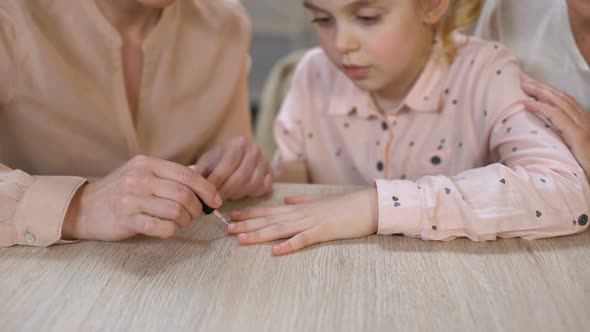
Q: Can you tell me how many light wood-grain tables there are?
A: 1